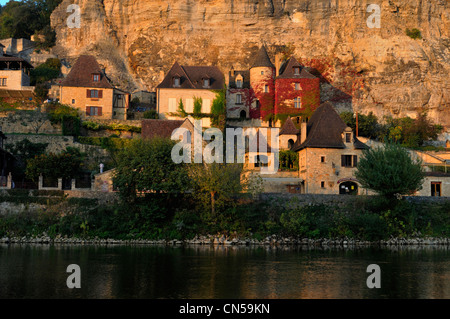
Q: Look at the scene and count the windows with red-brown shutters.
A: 2